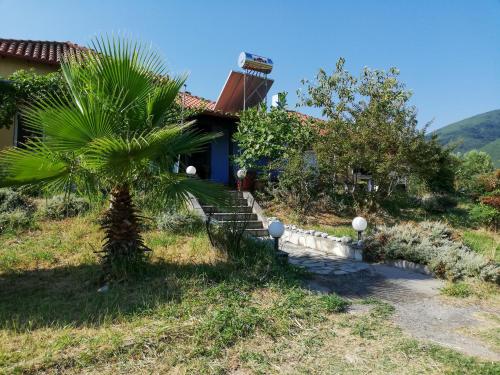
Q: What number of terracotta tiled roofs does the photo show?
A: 2